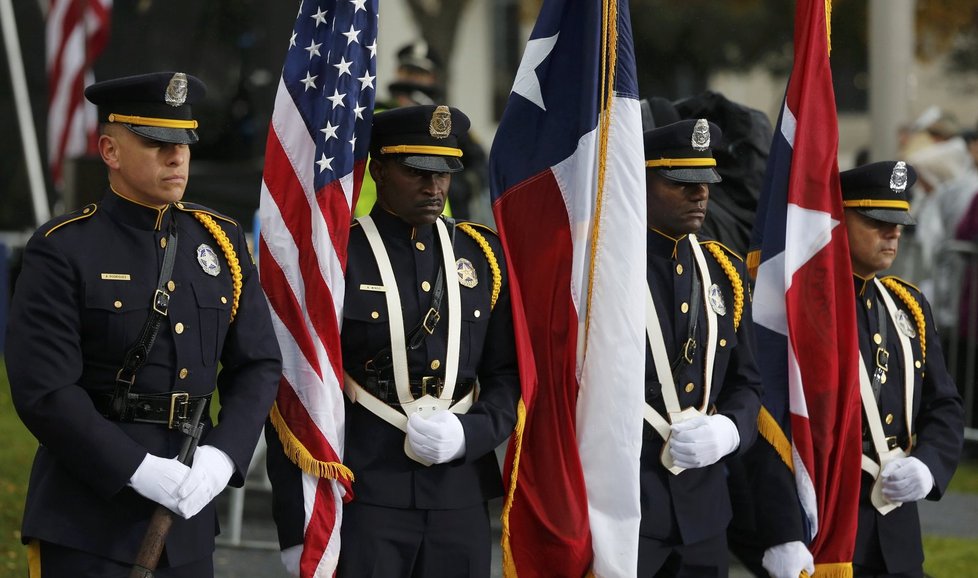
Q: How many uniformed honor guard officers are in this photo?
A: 4